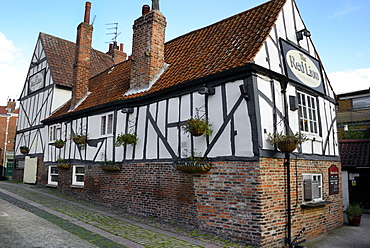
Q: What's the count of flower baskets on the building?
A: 9